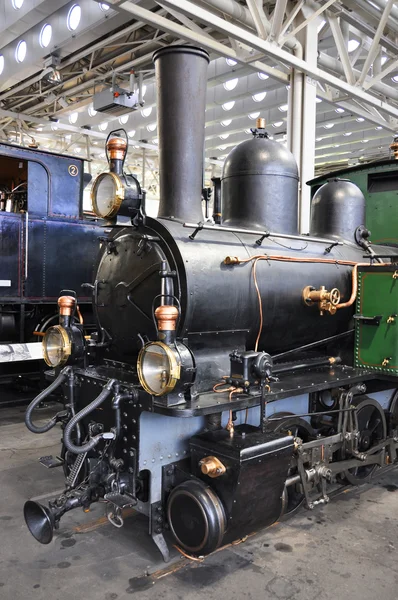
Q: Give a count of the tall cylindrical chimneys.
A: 1